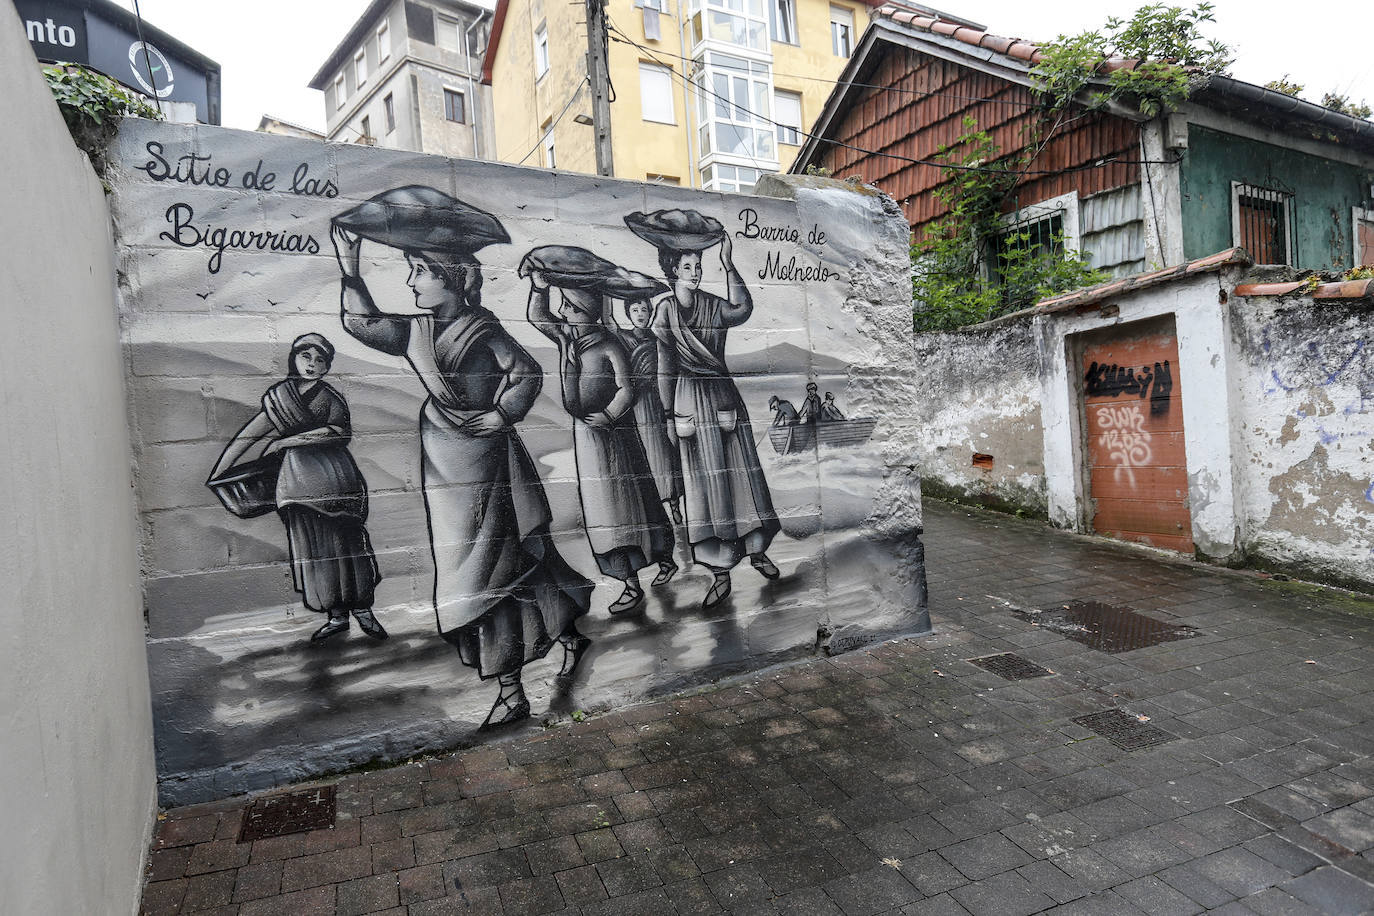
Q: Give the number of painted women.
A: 5